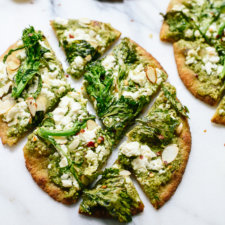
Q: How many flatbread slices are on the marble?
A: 9